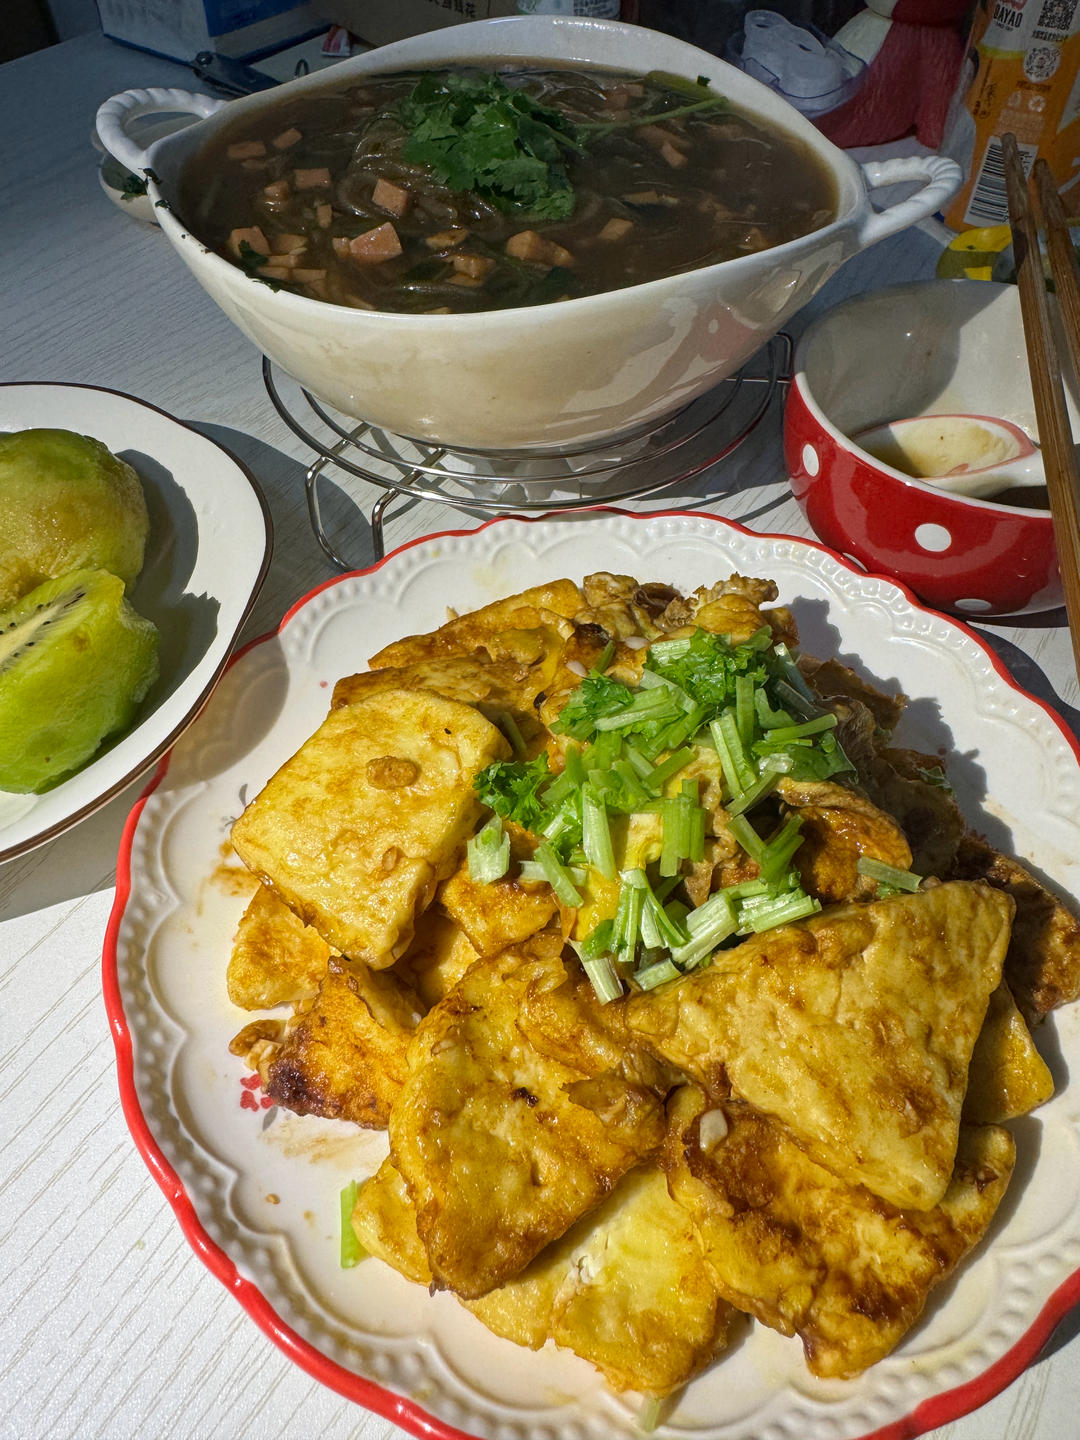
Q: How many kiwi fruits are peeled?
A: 2